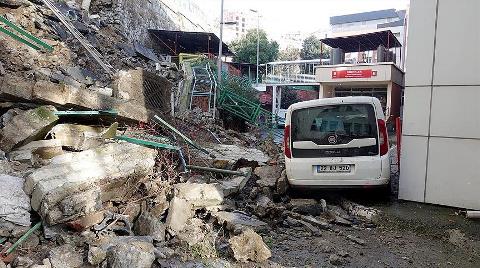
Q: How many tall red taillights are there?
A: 2